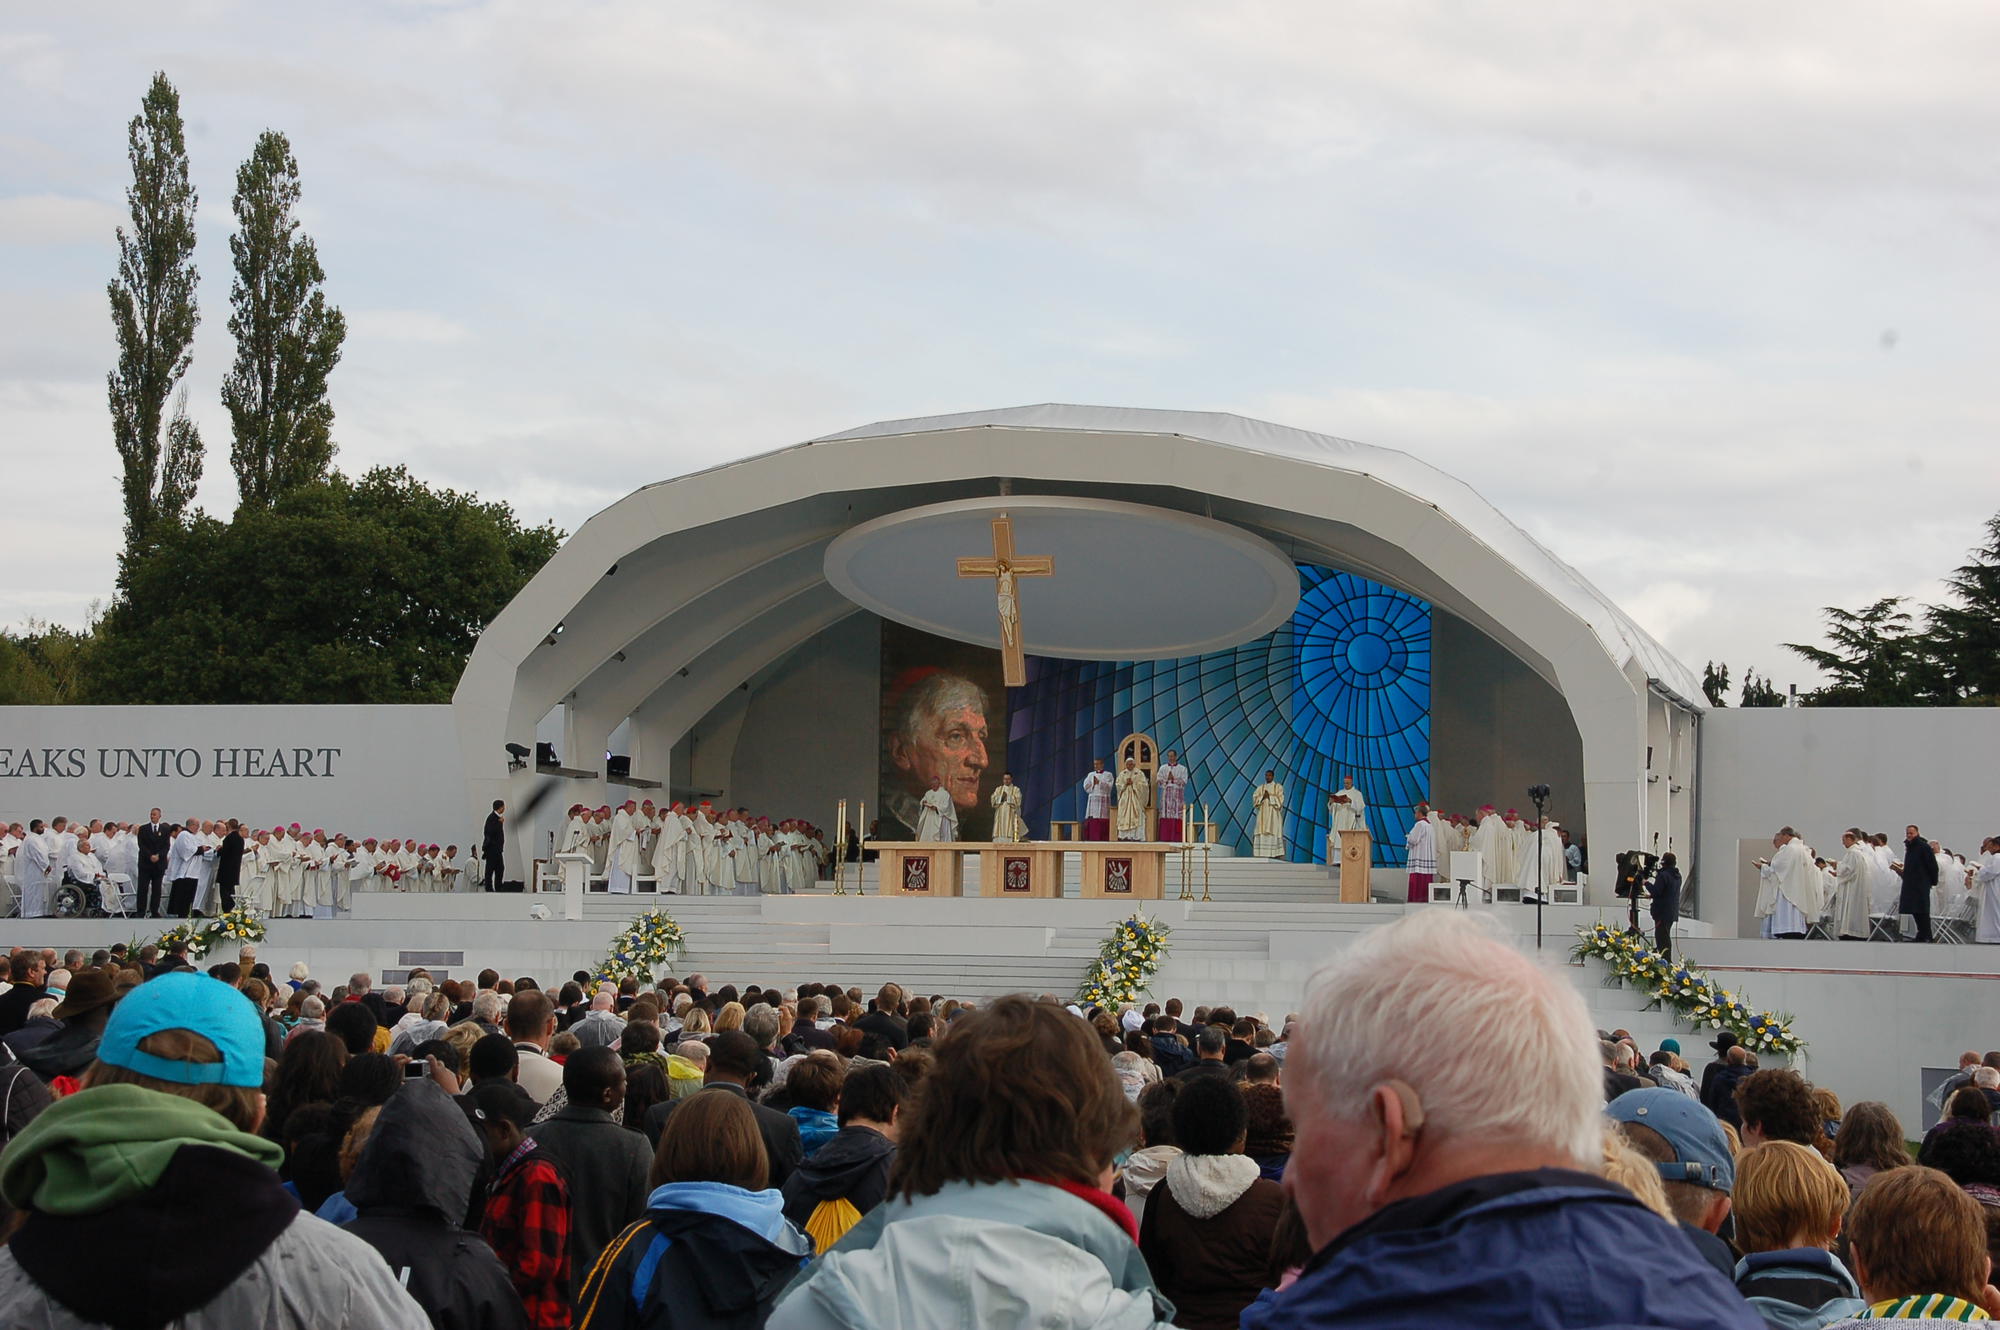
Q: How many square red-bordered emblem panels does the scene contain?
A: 3